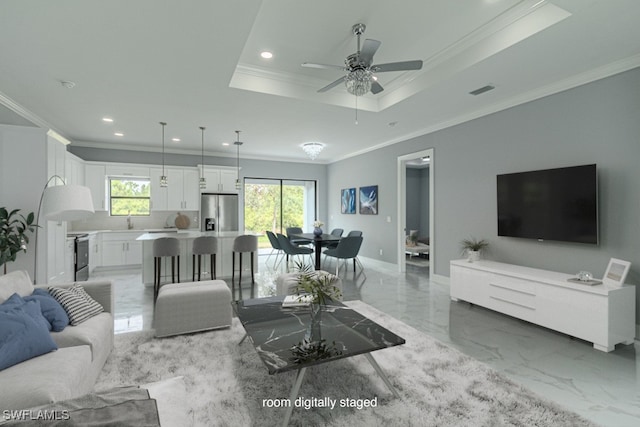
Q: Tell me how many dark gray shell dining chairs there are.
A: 6